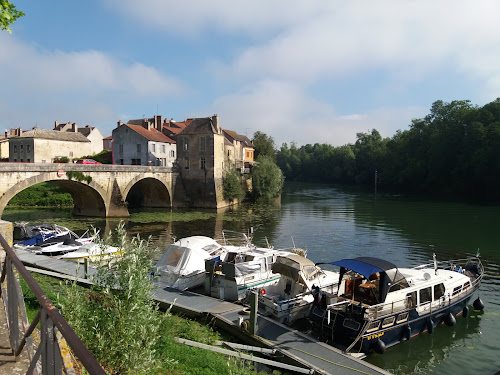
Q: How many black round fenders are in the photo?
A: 3